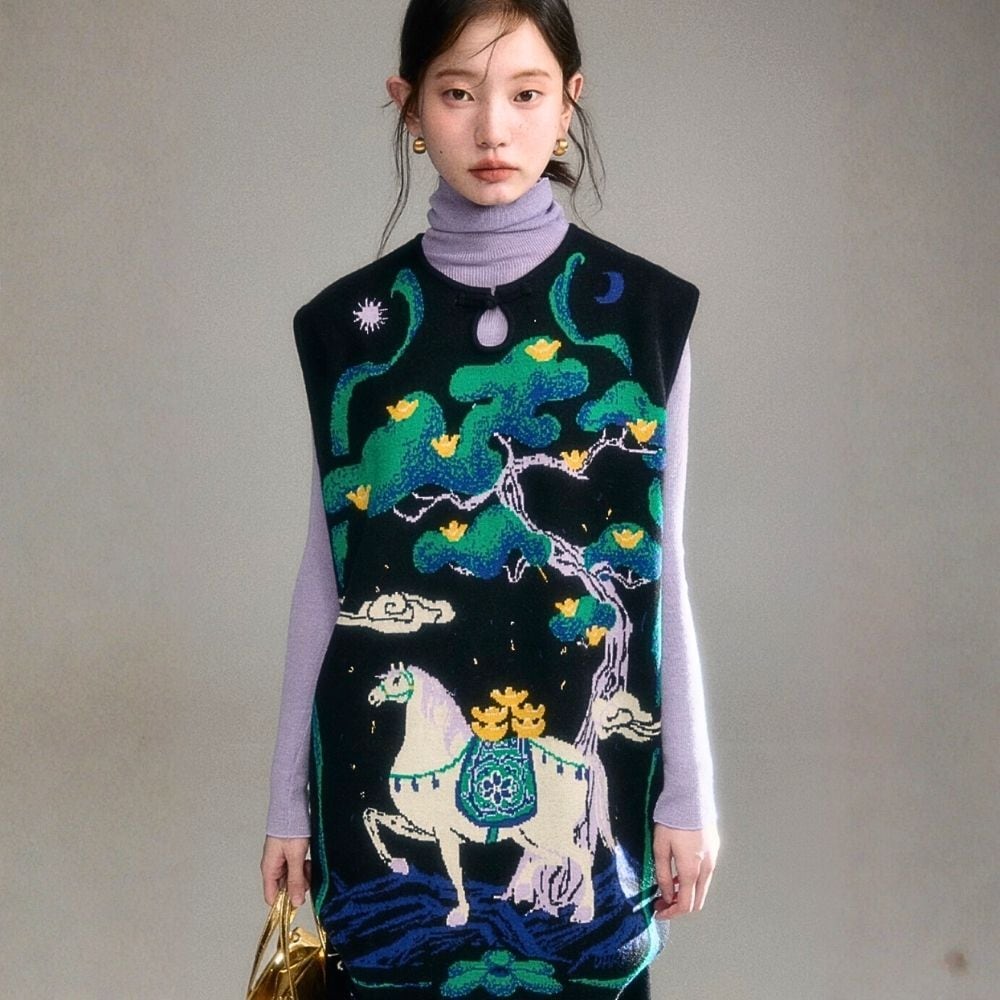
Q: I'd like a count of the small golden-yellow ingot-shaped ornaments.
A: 15